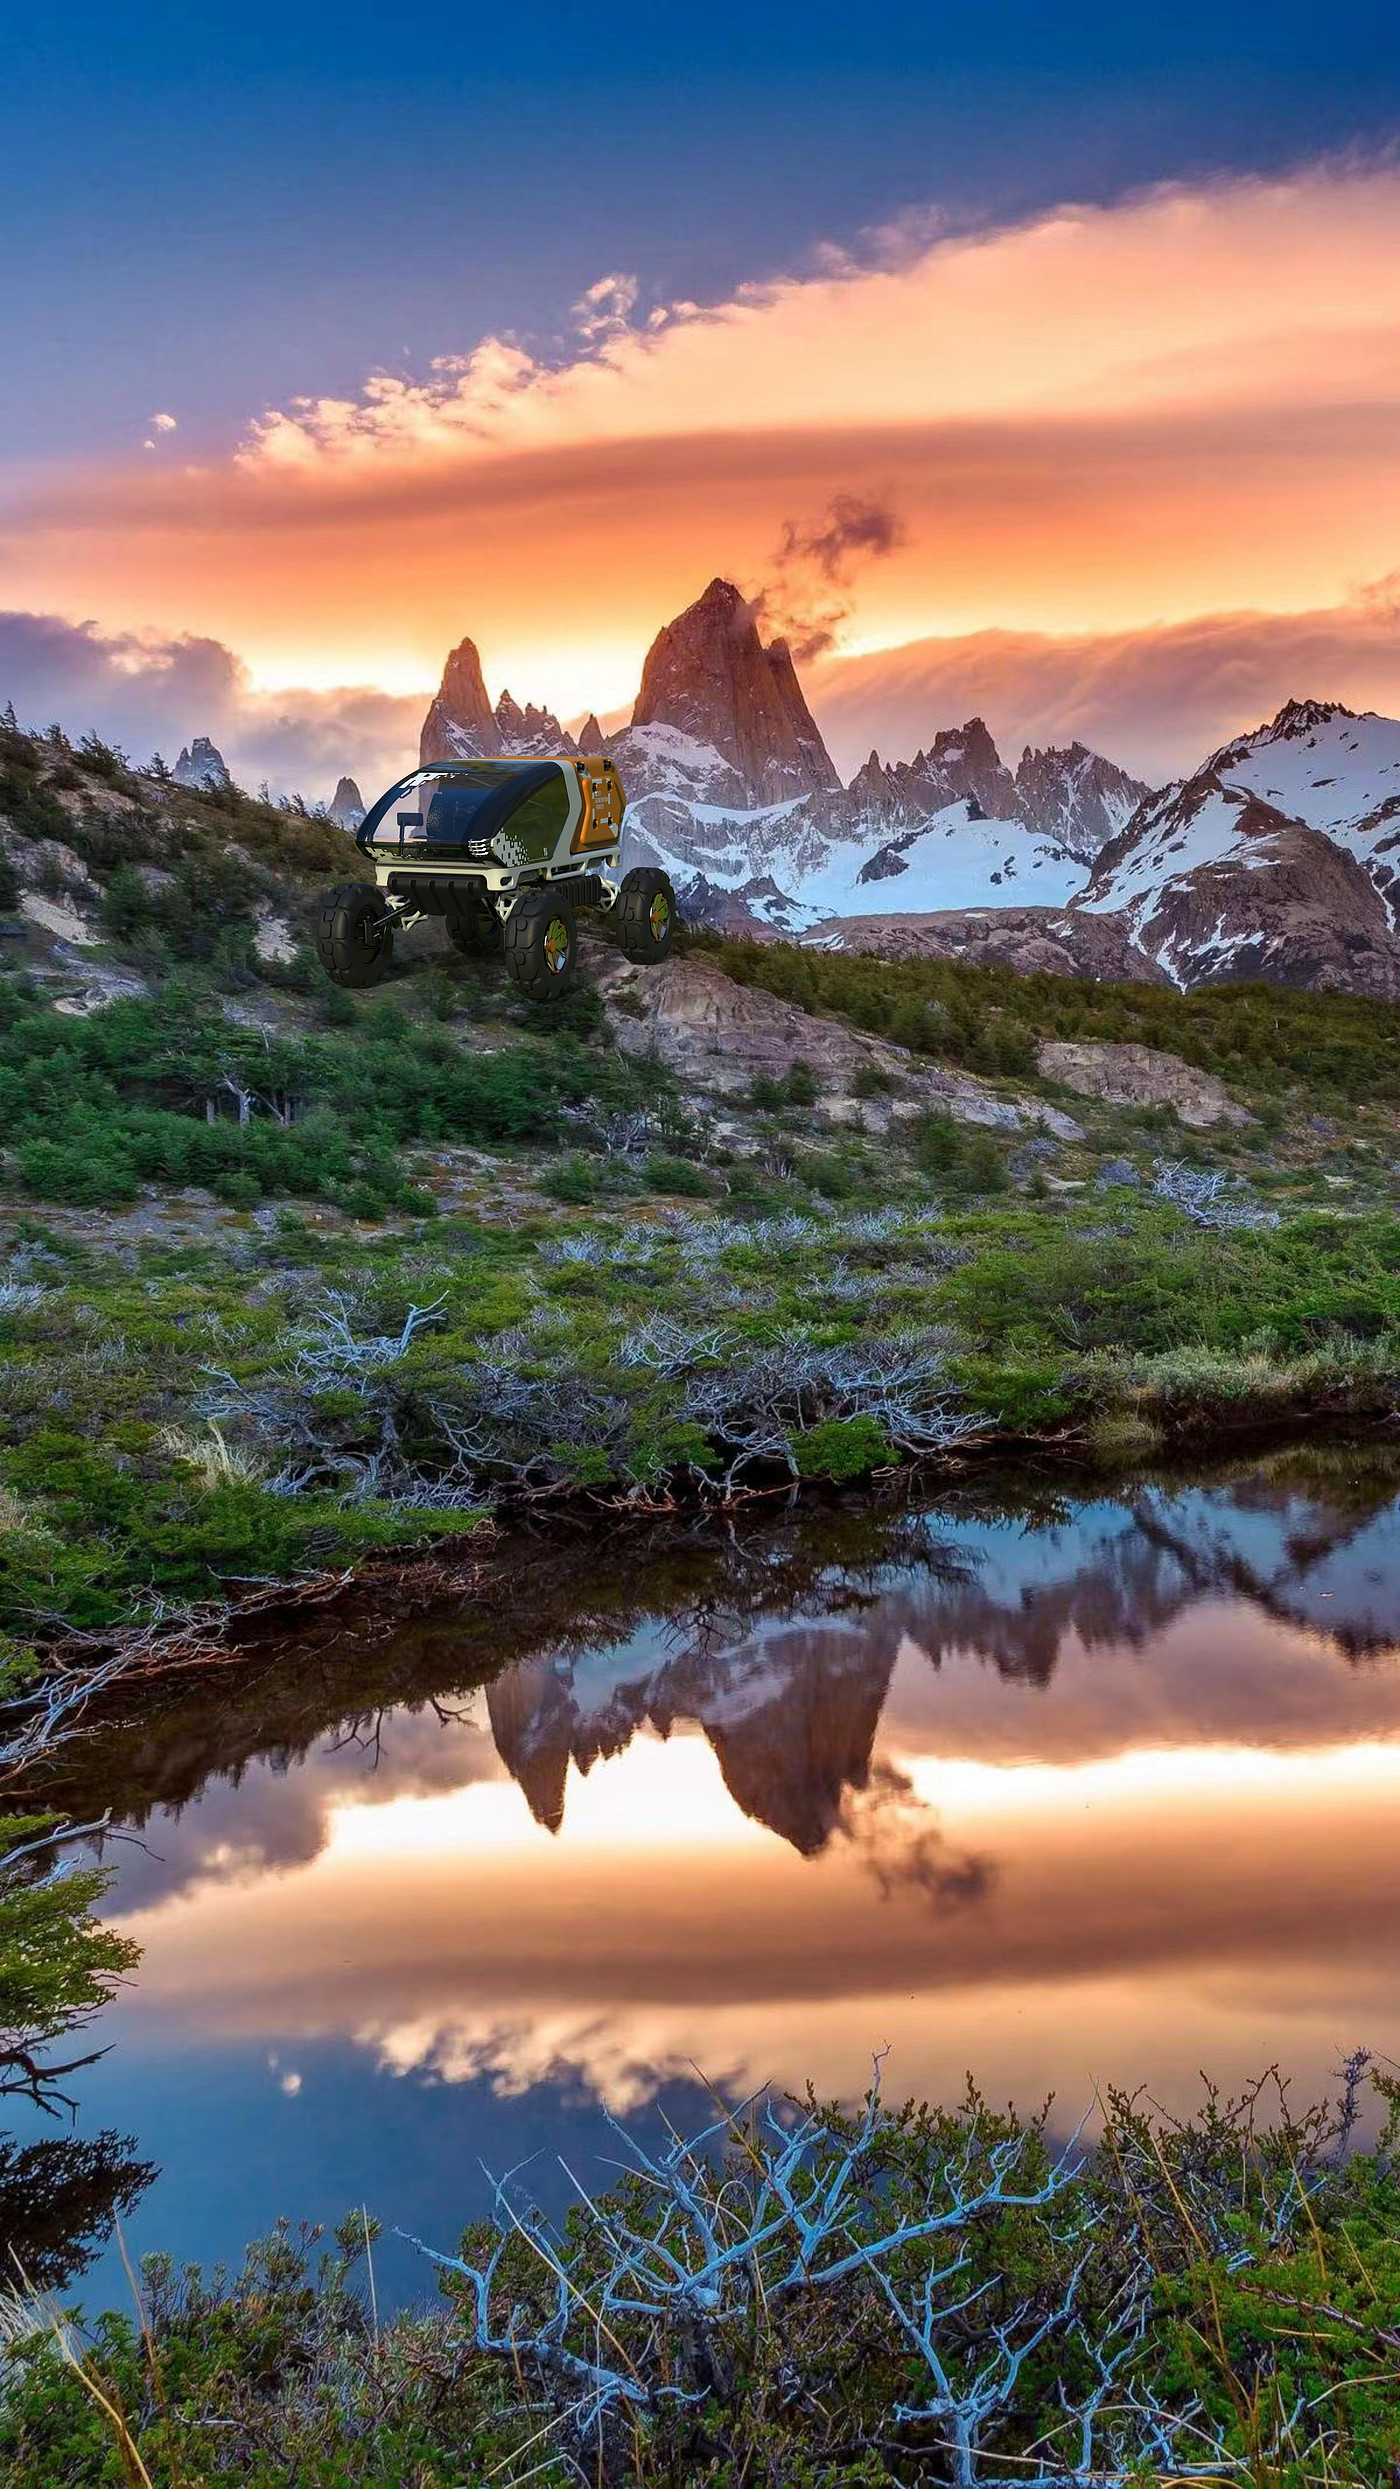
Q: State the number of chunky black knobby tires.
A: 4